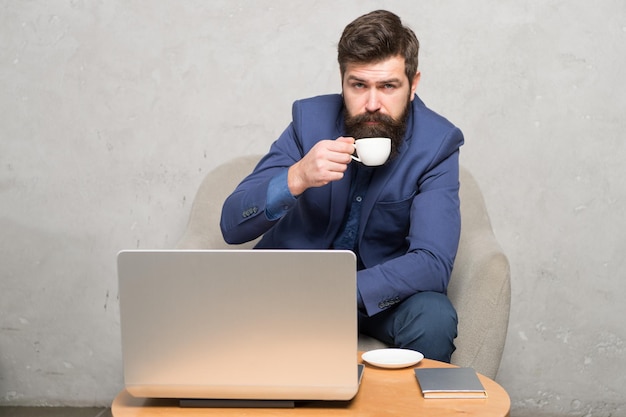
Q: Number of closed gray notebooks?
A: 1